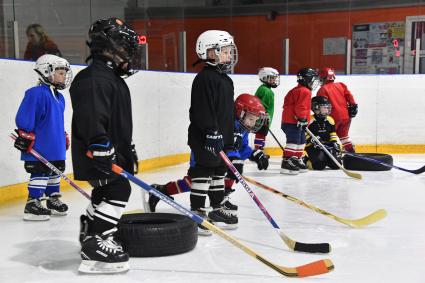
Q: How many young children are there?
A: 8